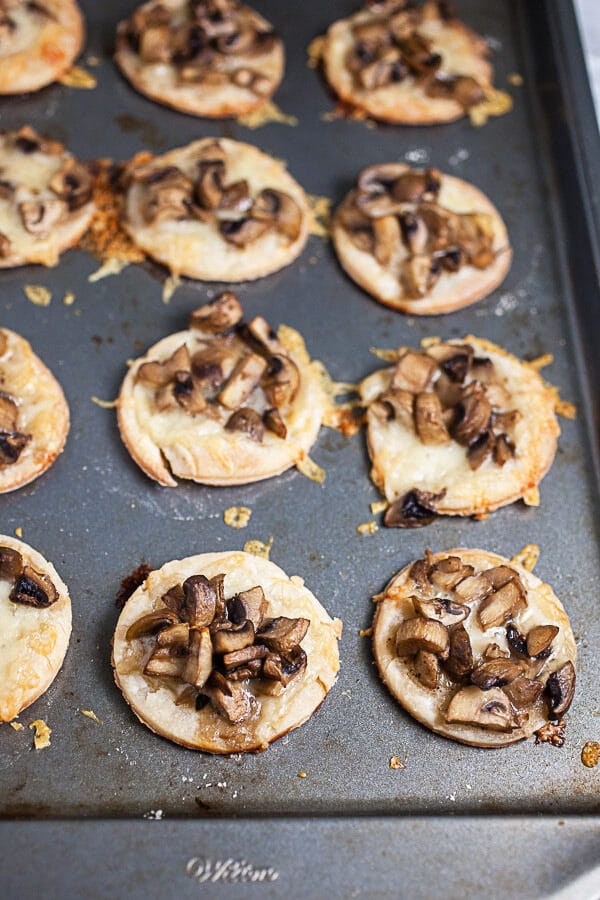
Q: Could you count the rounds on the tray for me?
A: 12